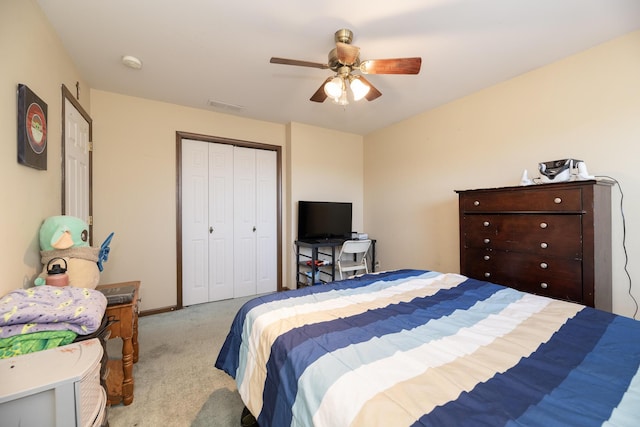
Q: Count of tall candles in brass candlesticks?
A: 0